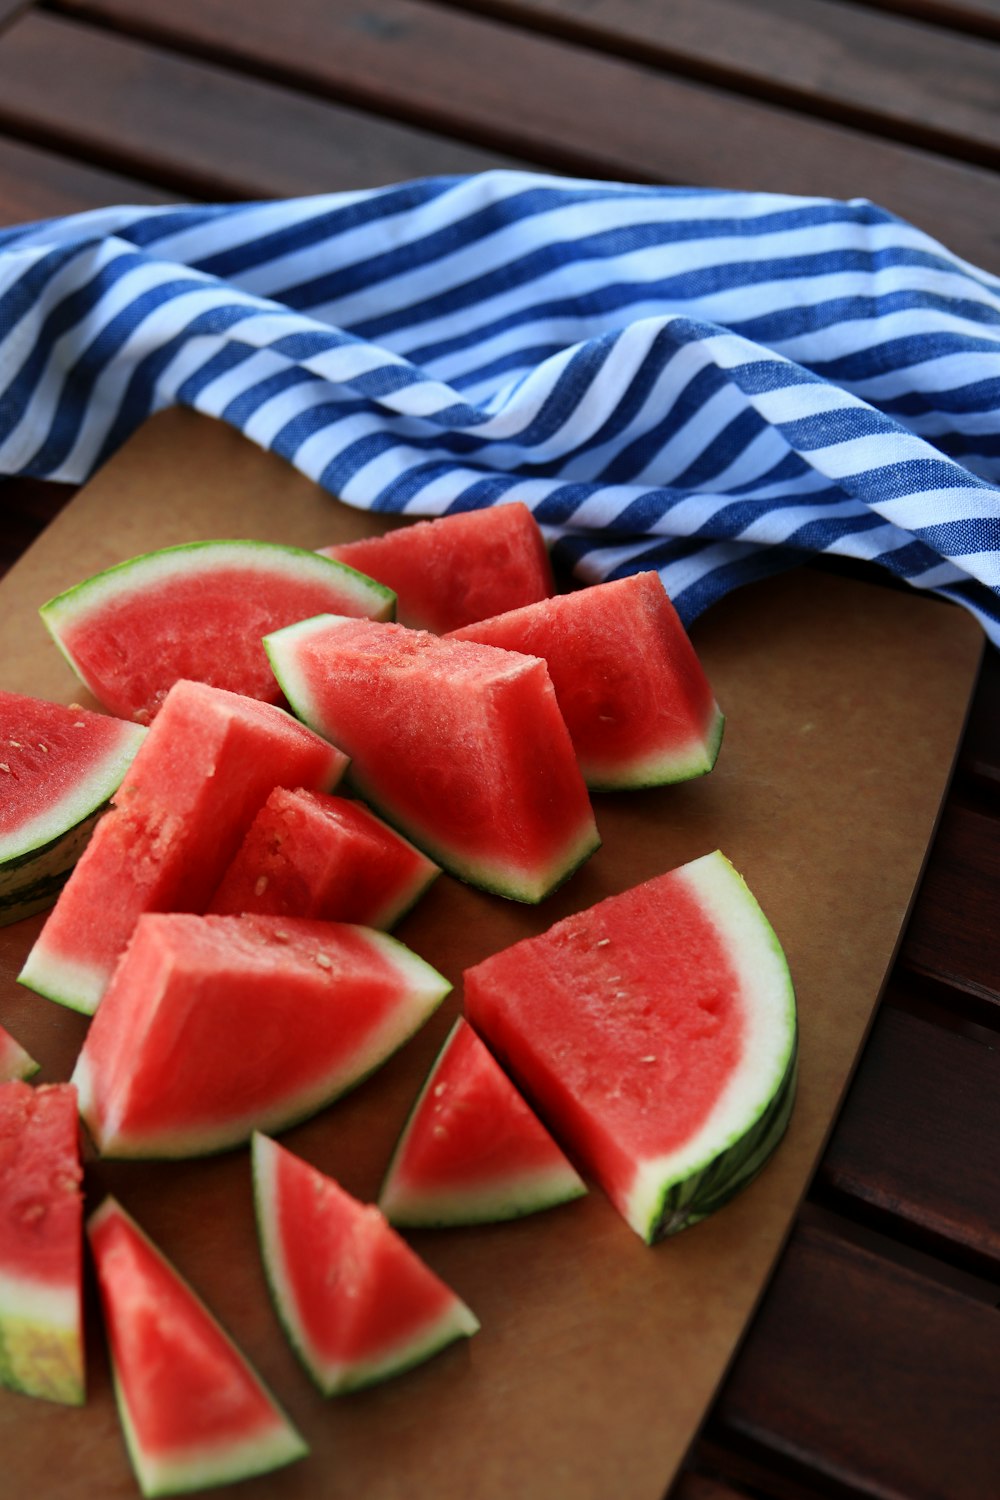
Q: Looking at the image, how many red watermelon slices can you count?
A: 14